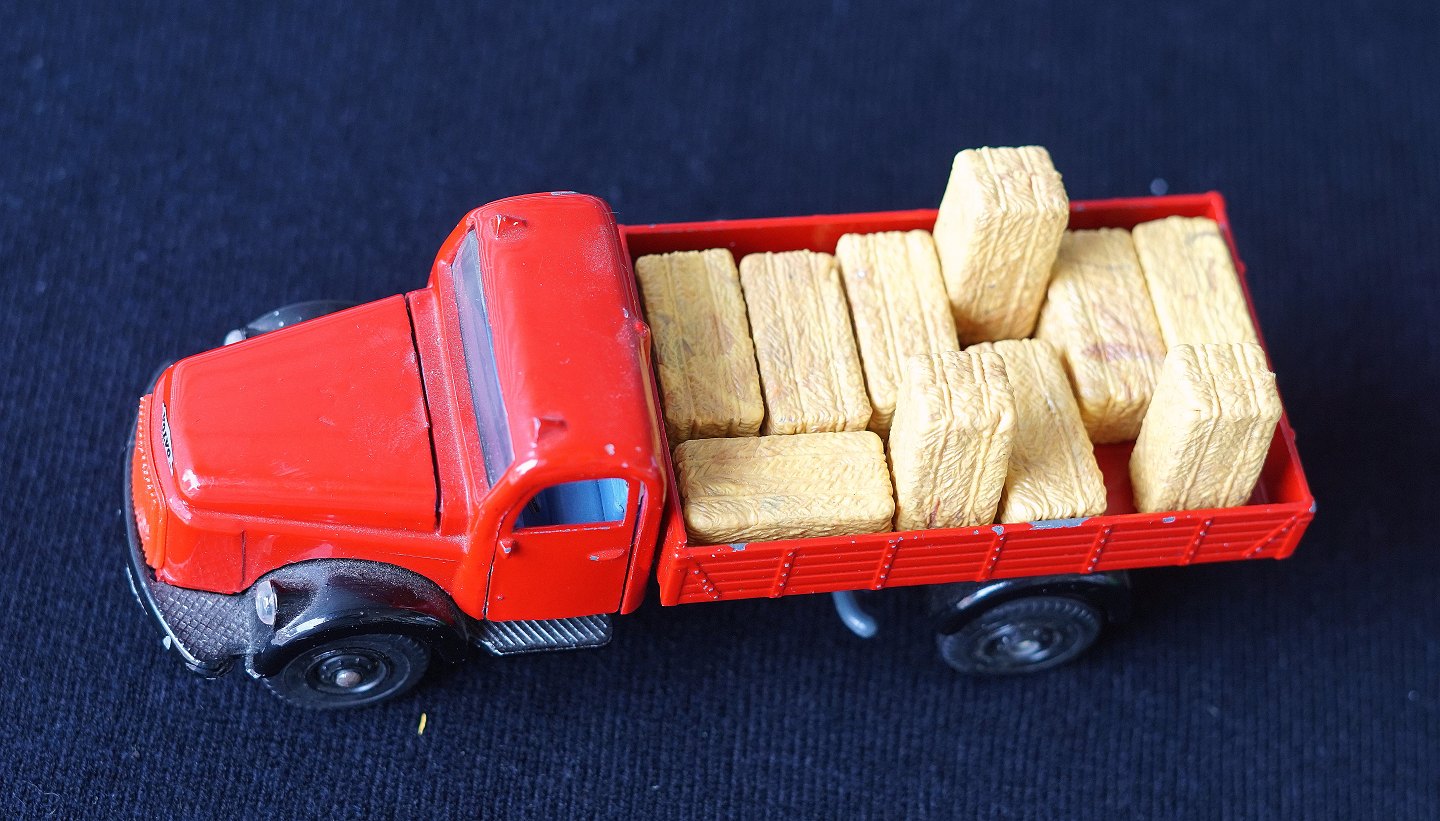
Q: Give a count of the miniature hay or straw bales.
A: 10